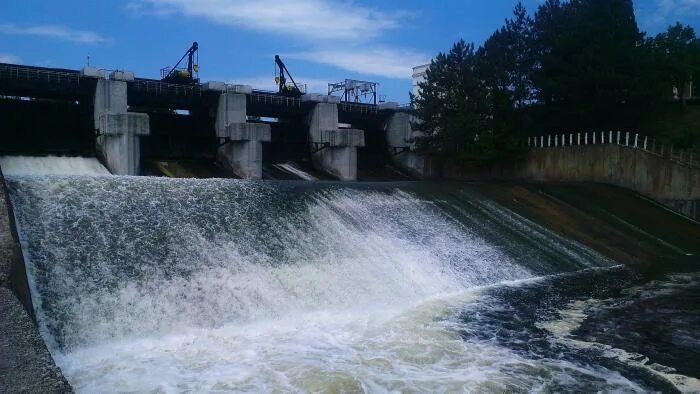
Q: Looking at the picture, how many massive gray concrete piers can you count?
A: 4